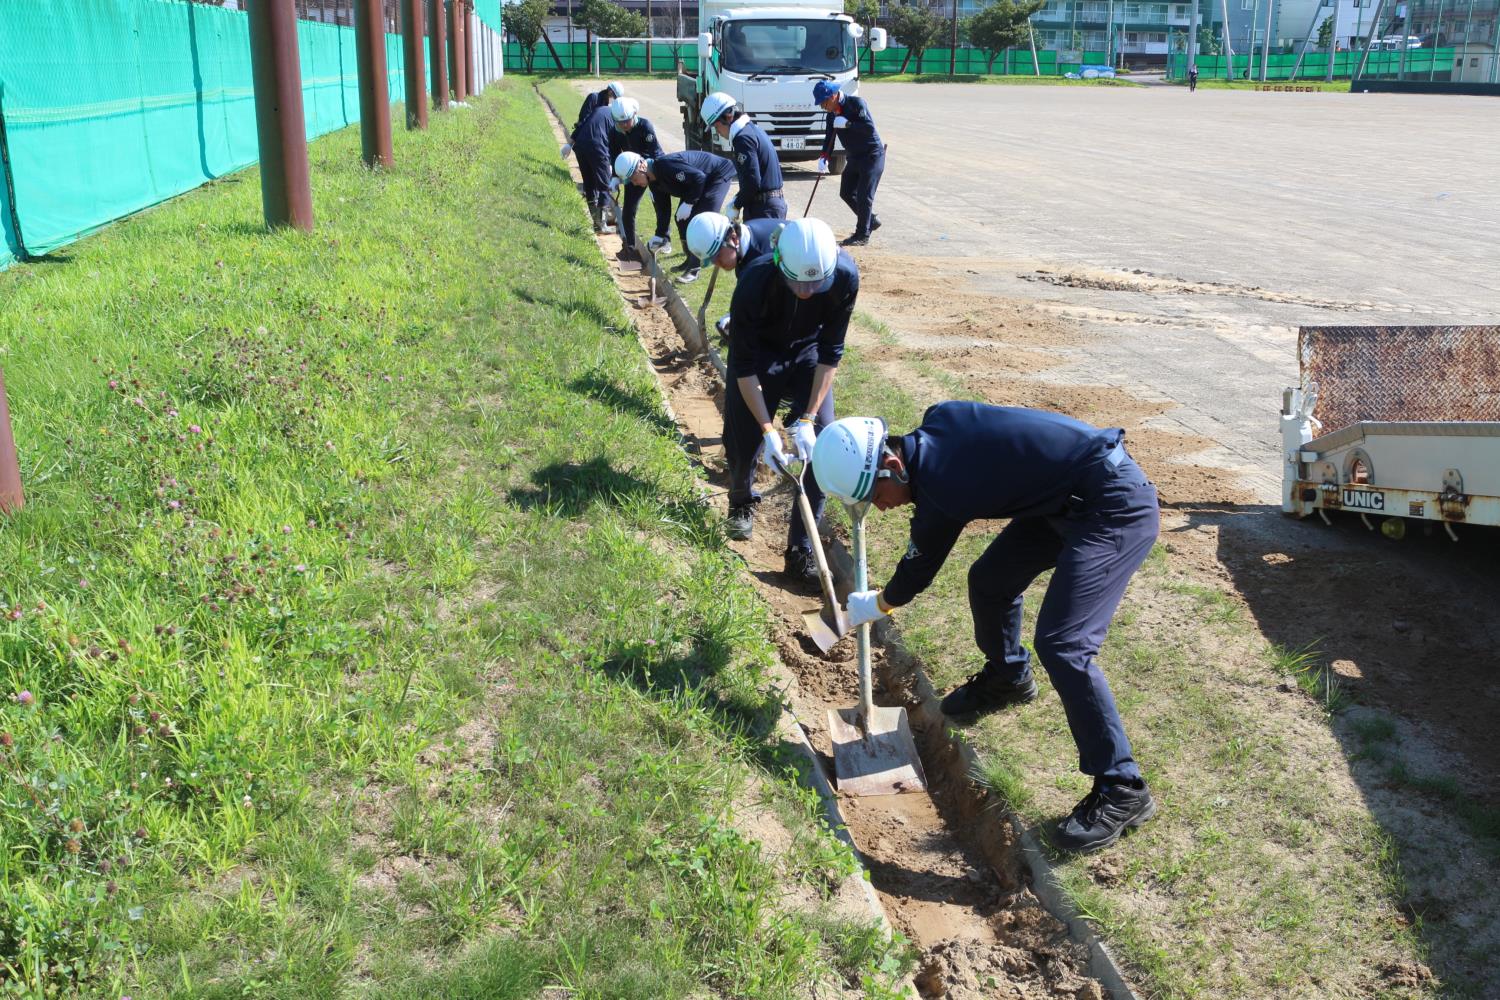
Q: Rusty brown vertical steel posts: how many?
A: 7